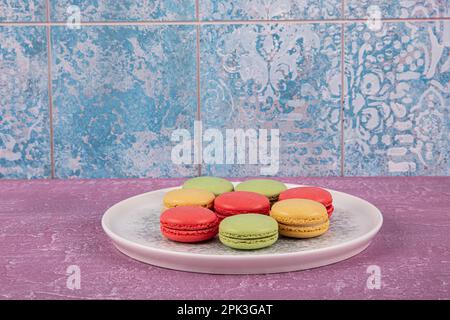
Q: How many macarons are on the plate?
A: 8